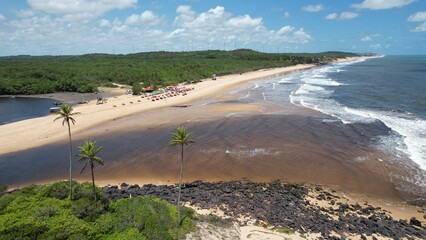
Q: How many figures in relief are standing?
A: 0